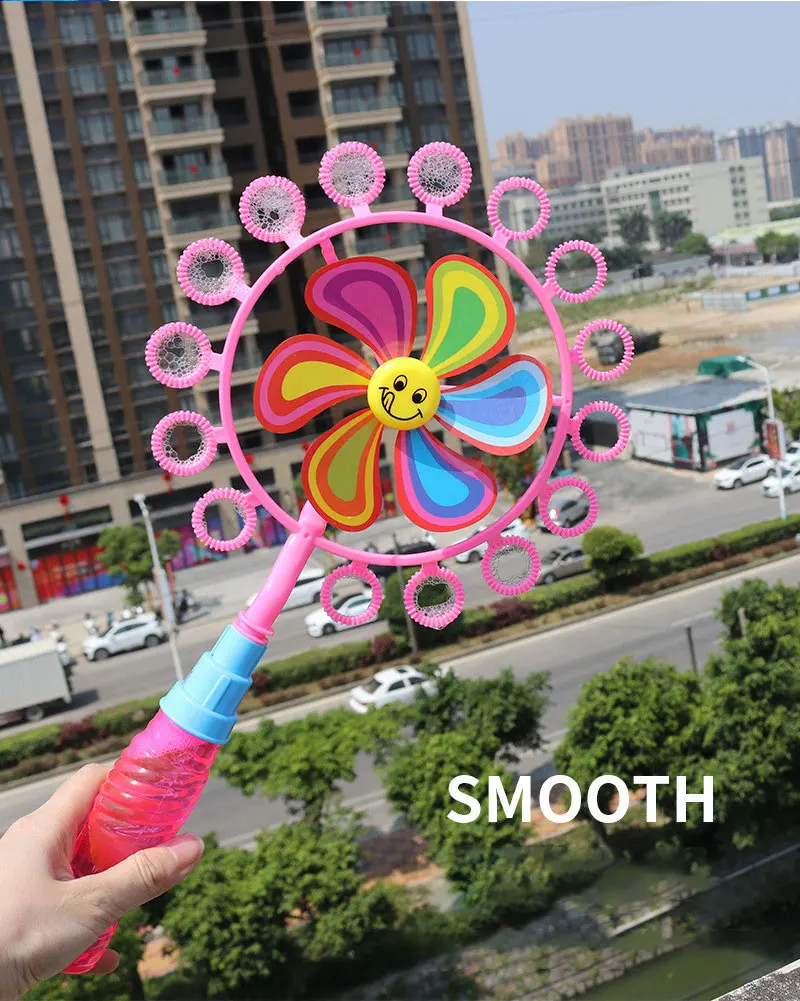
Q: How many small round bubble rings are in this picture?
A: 15